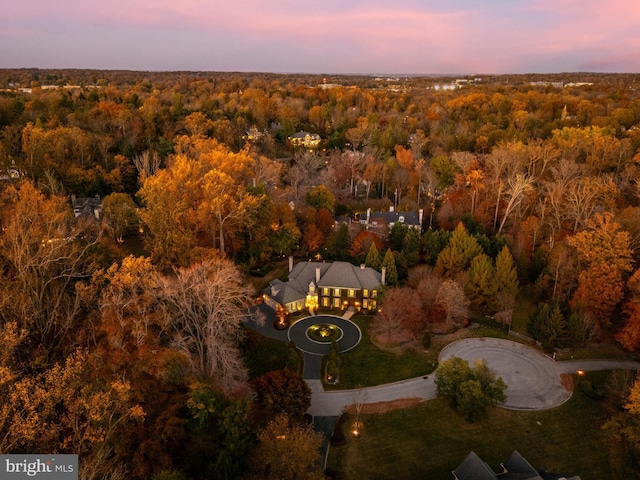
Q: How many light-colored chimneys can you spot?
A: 7